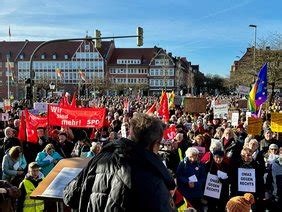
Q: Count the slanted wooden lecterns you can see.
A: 1